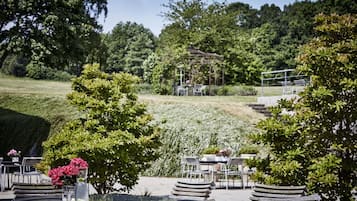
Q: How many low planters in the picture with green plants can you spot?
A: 2